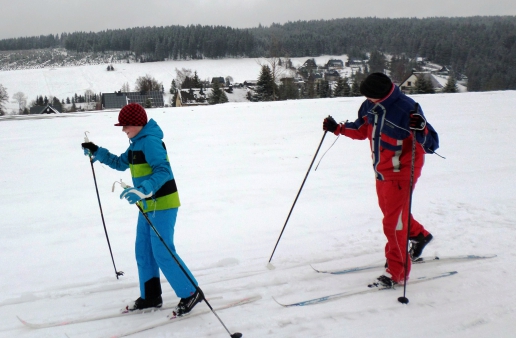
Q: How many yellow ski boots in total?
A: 0